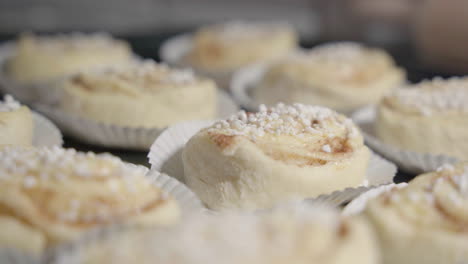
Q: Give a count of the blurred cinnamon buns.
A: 9